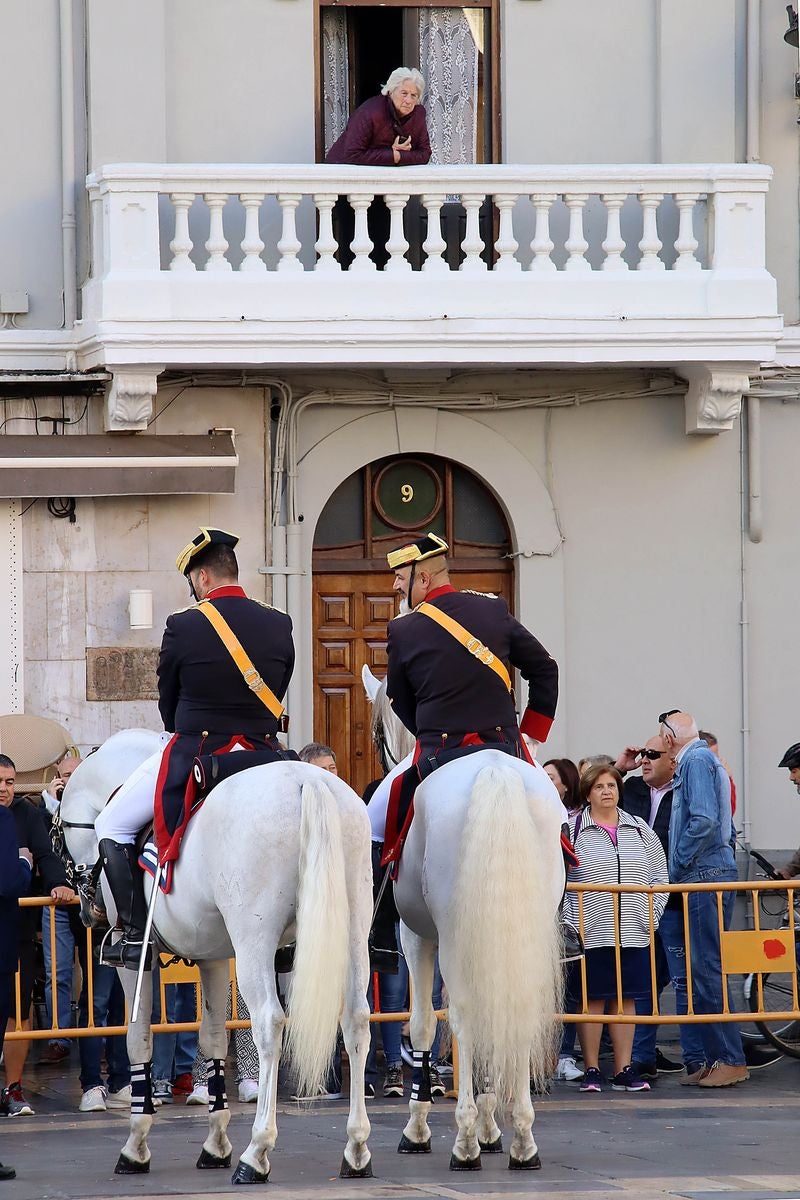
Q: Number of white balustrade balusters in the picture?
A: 15